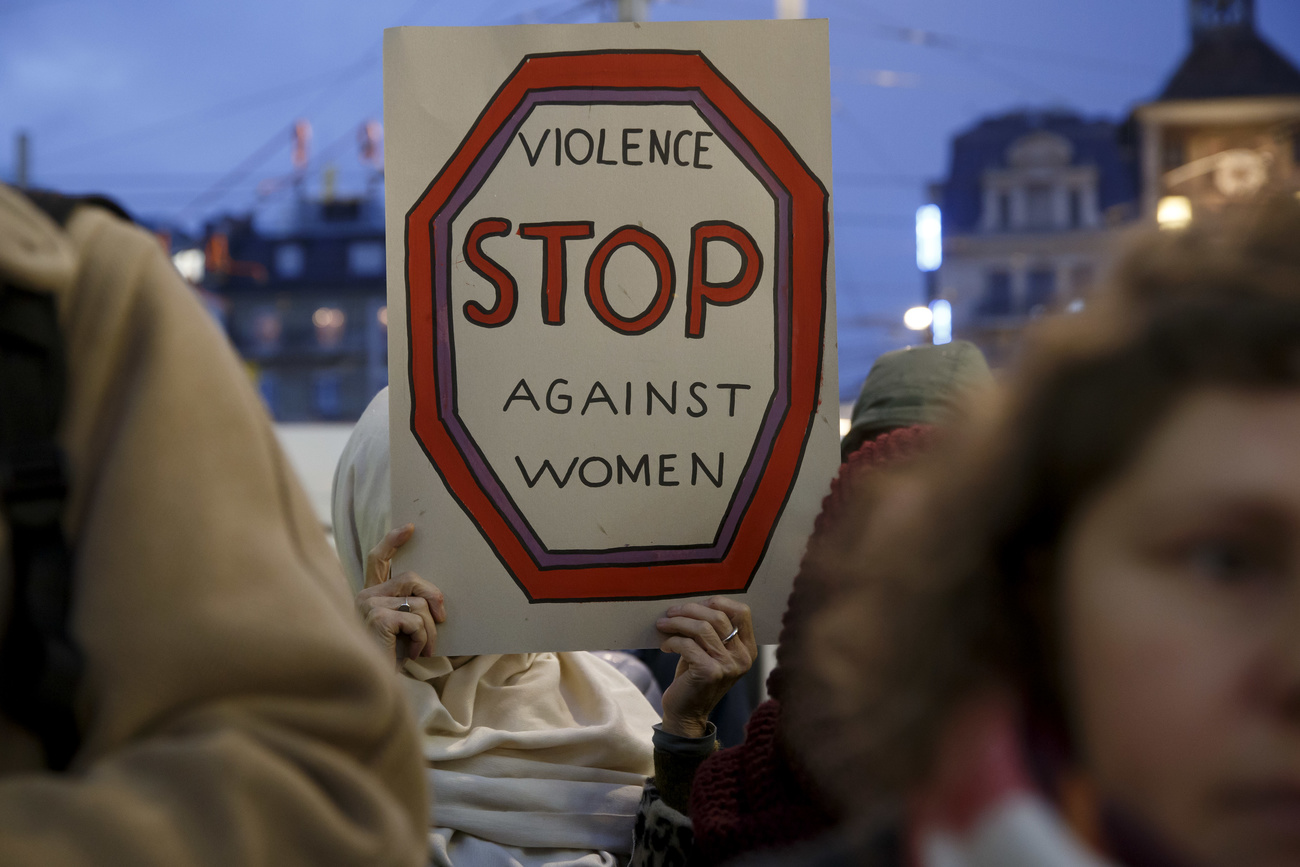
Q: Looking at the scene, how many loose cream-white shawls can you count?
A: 1